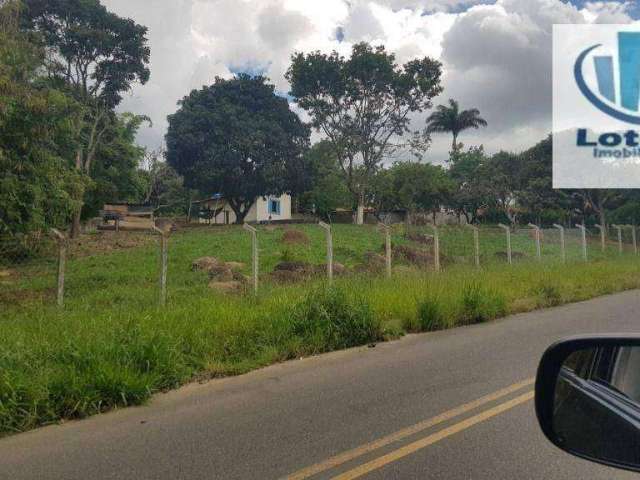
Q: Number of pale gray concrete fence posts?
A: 14